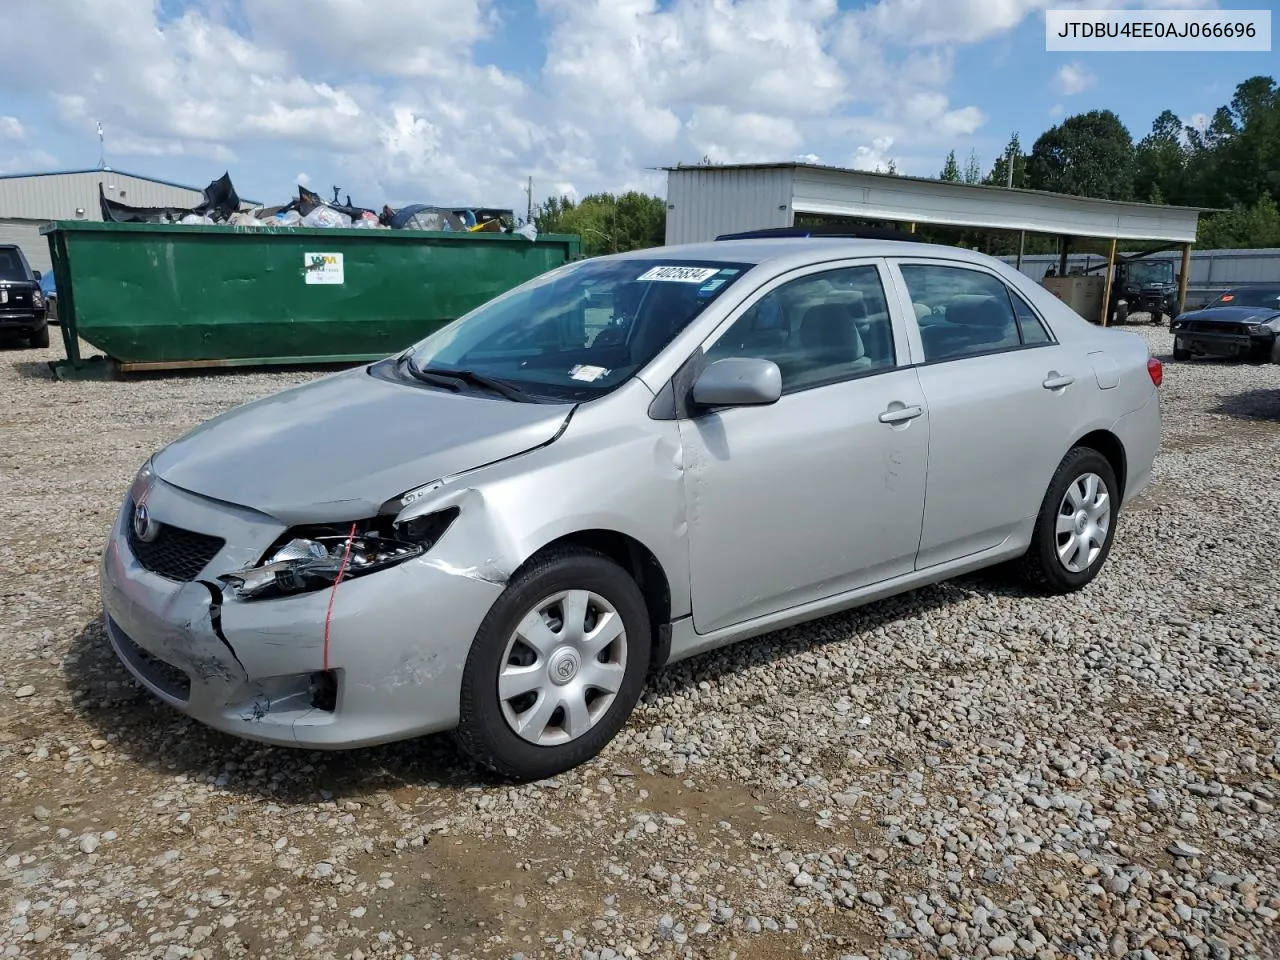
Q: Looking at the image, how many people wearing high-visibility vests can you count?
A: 0